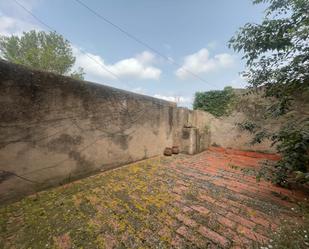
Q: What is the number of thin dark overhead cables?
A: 2